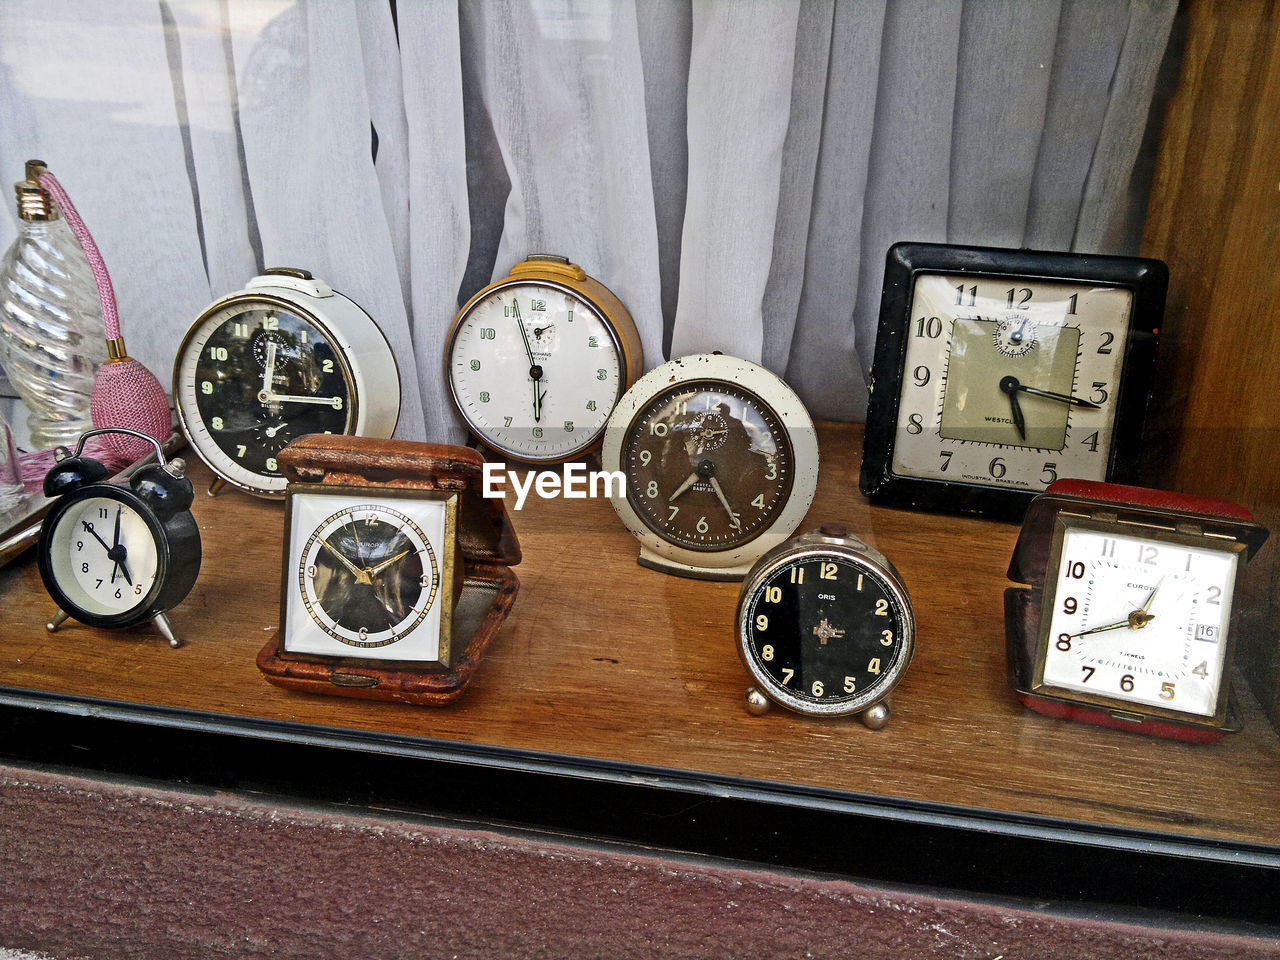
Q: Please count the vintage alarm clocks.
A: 8